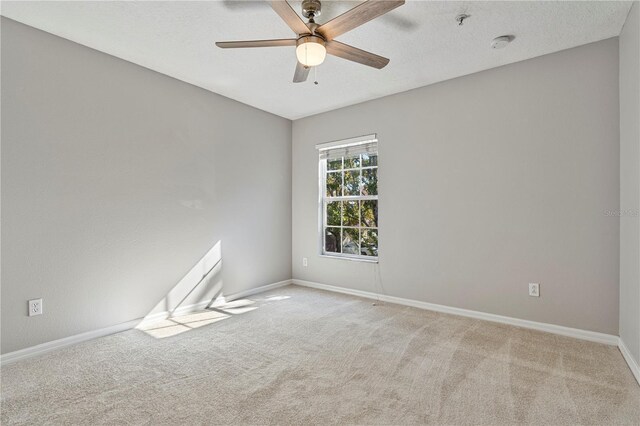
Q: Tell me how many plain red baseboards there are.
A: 0